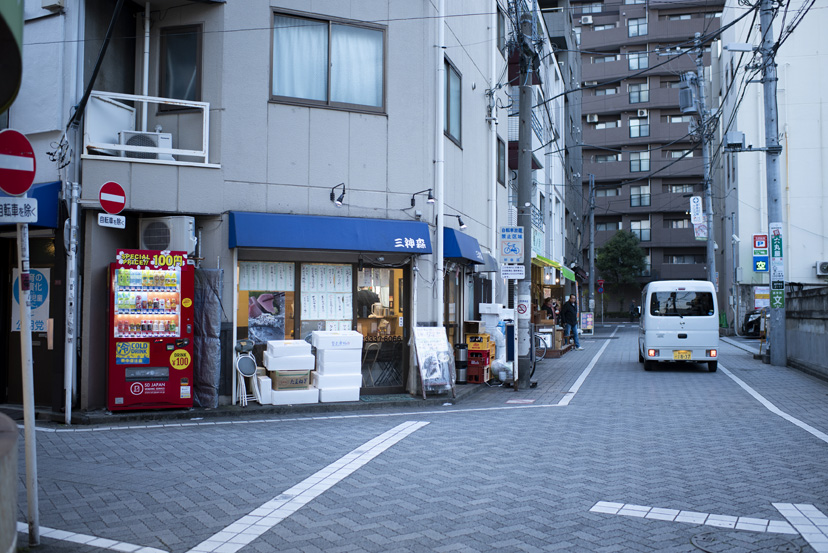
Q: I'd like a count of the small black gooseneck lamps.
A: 3